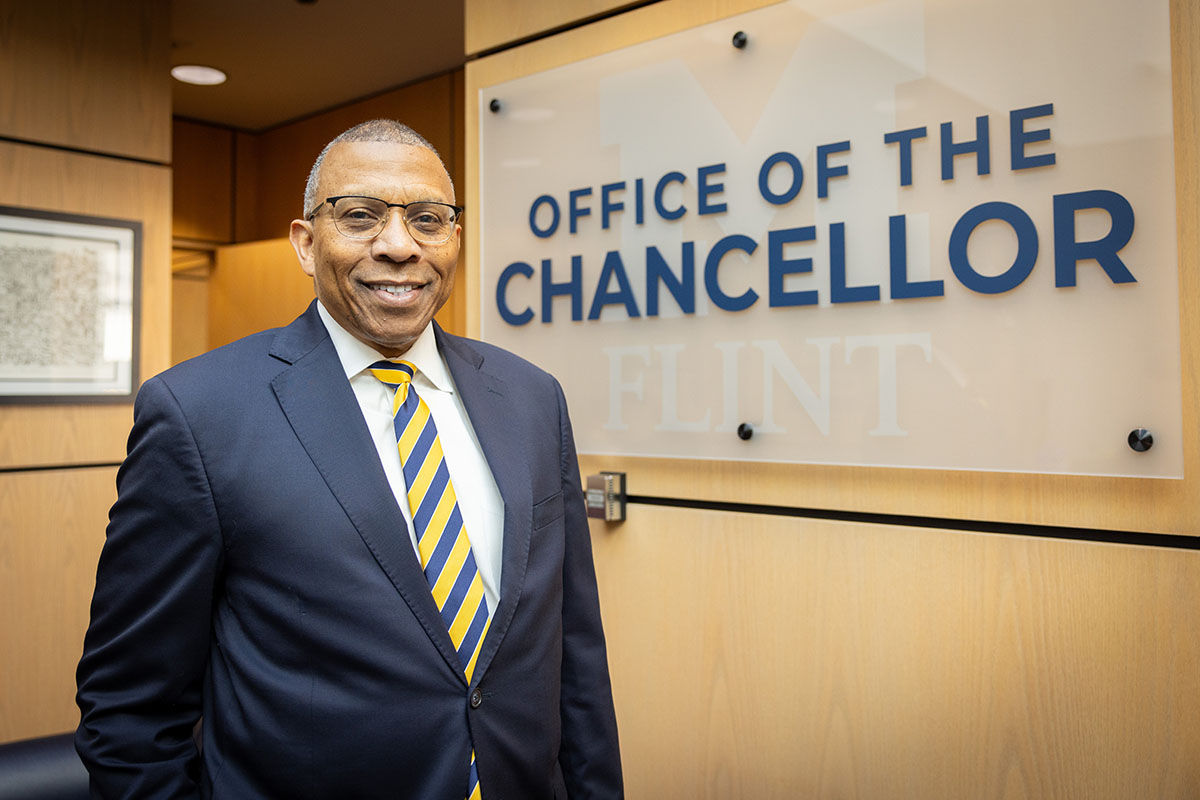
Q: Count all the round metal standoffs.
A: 4